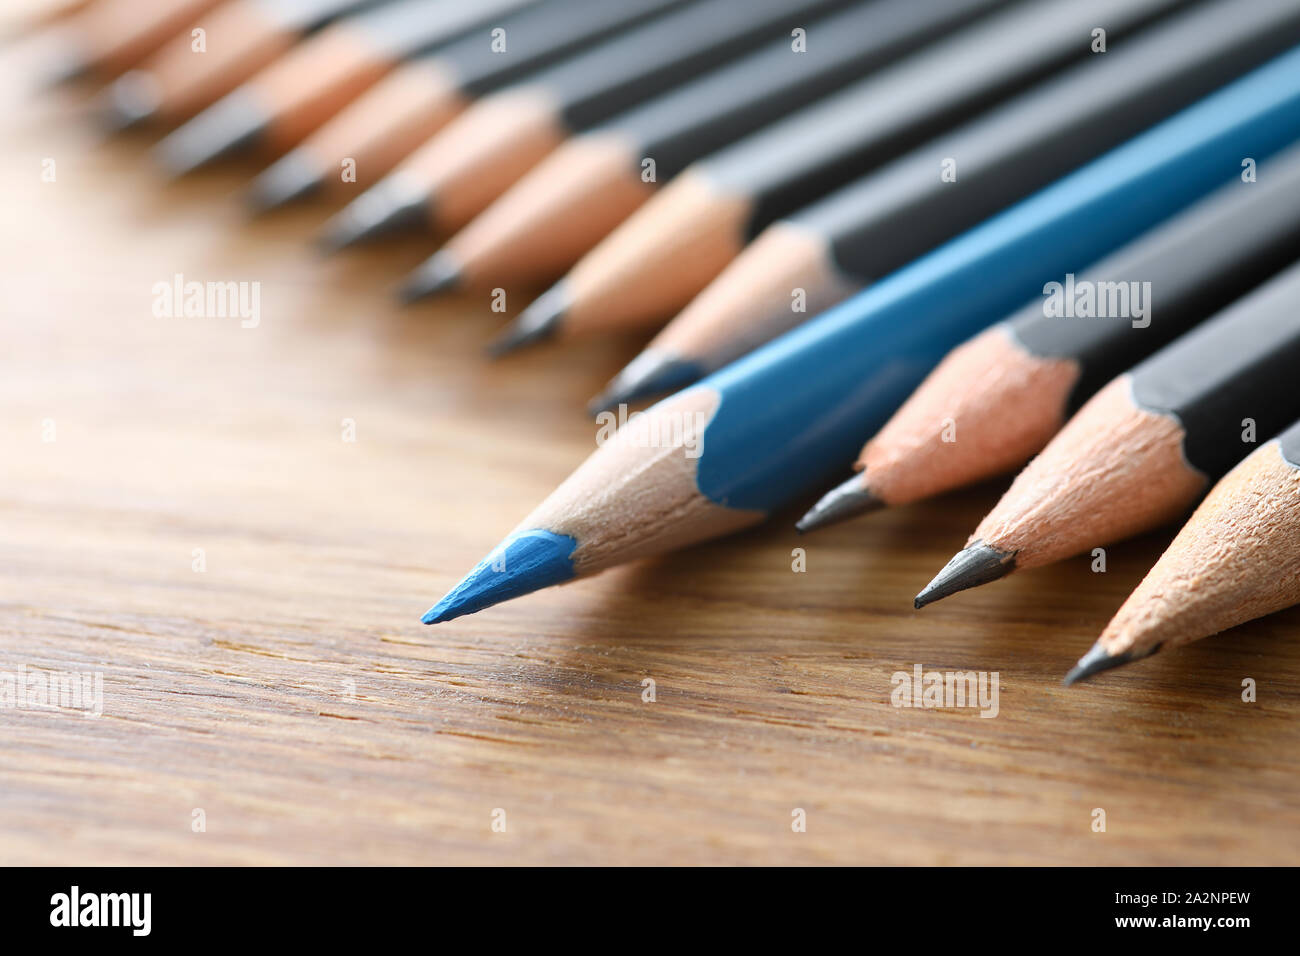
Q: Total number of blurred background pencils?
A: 8